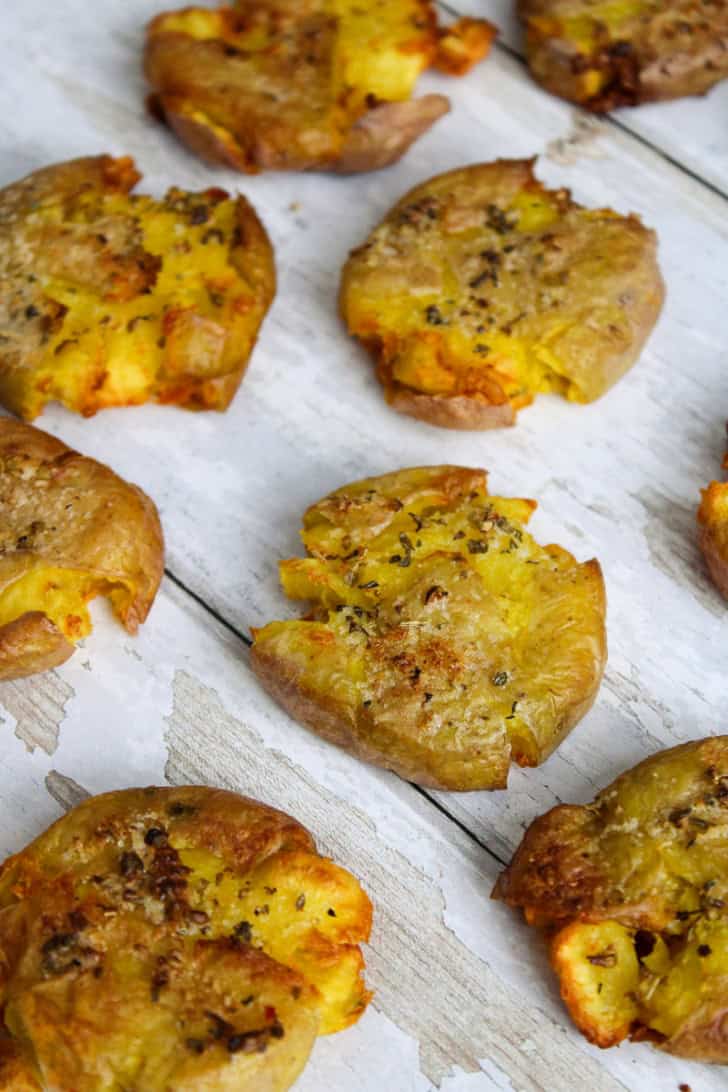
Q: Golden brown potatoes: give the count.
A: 9